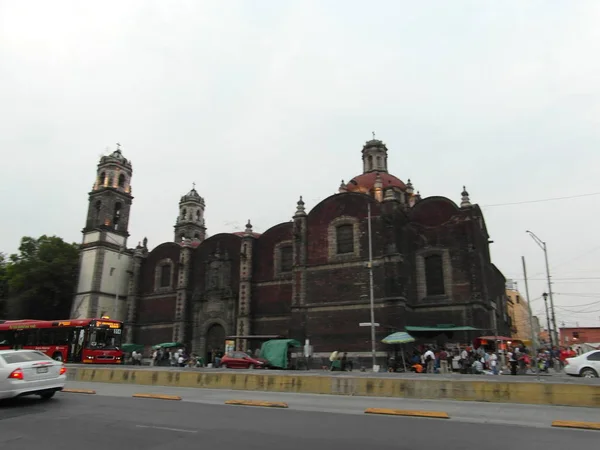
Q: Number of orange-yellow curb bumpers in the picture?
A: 5